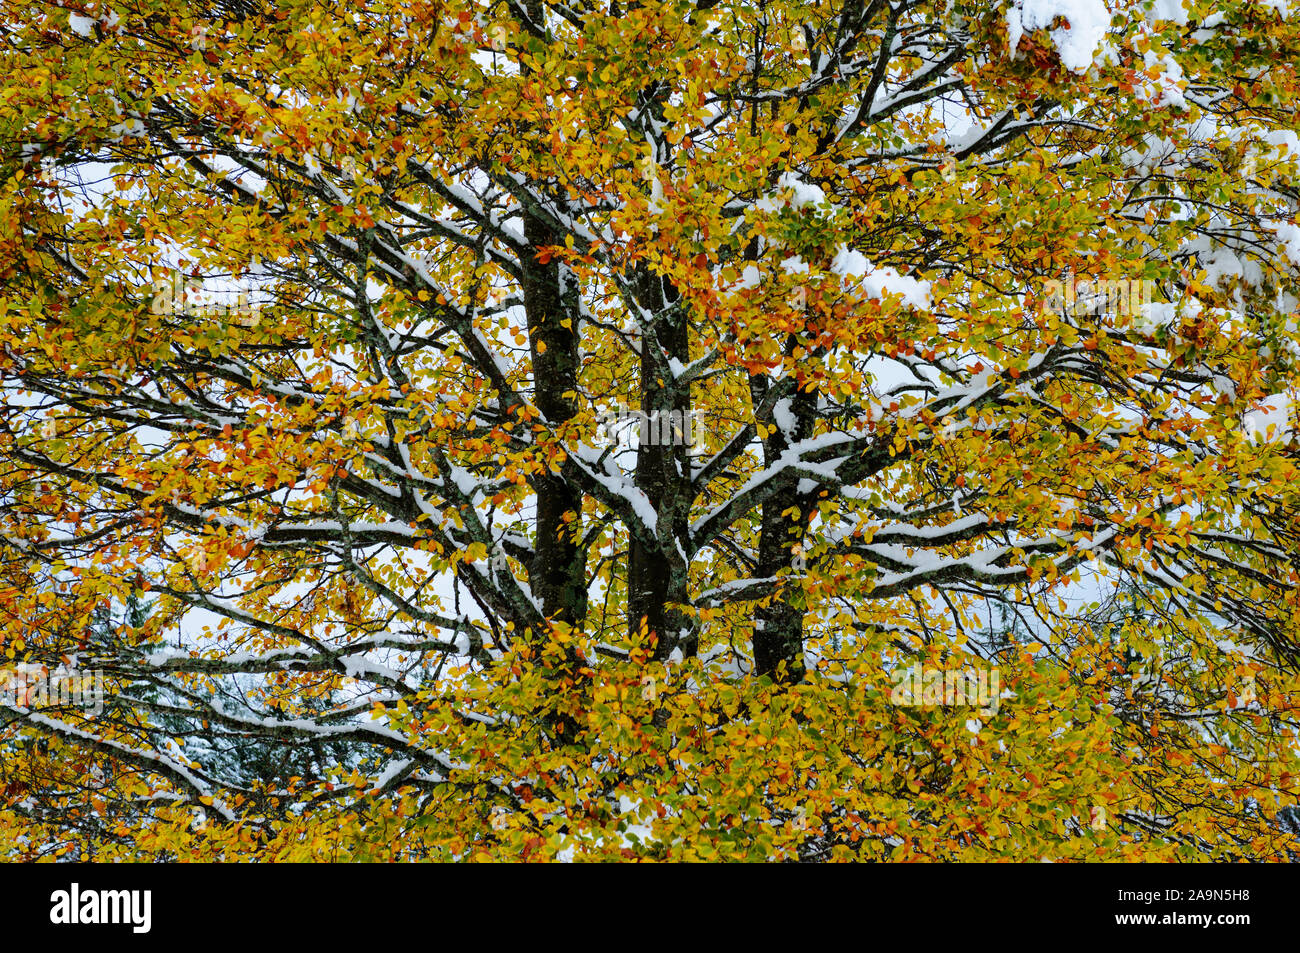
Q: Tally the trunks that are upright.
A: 3